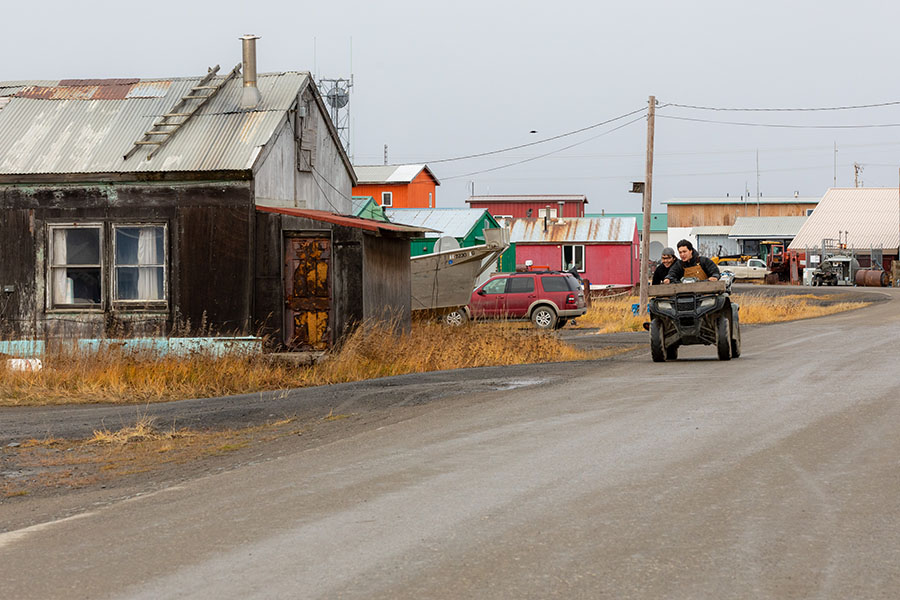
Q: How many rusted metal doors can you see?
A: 1